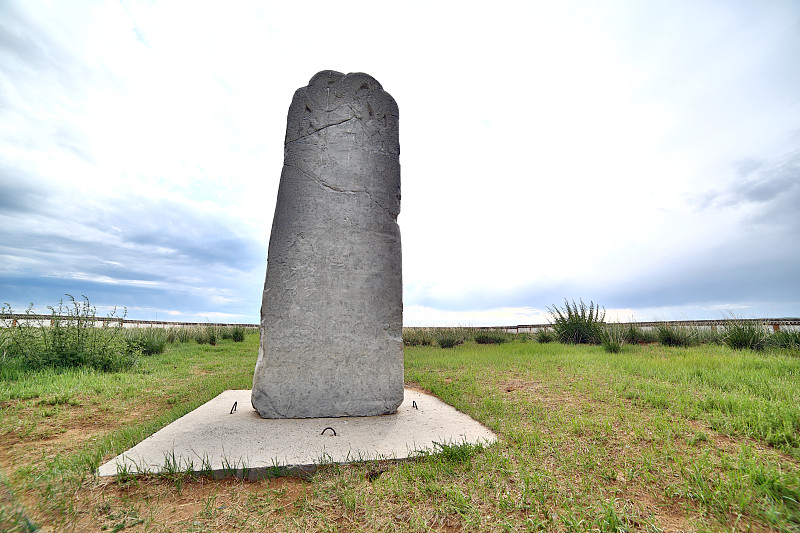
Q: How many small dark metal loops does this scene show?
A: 3